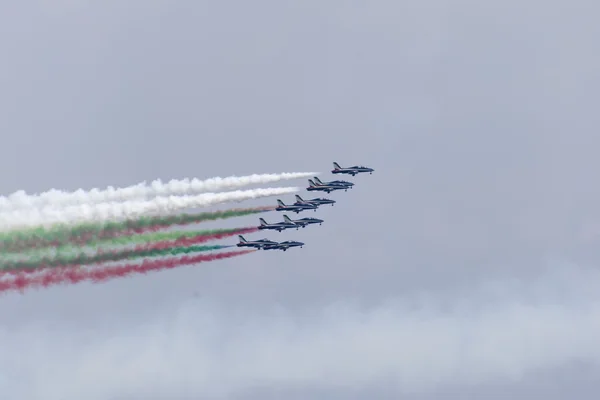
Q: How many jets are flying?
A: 9